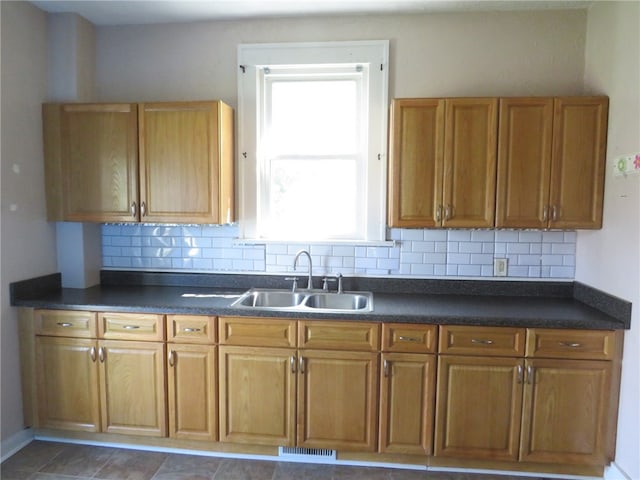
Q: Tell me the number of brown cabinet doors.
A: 14